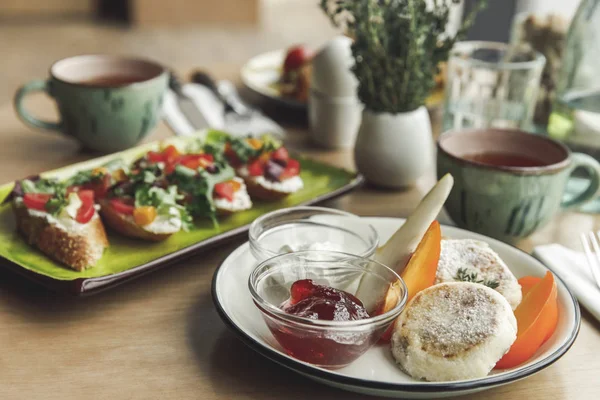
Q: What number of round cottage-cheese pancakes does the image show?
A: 2